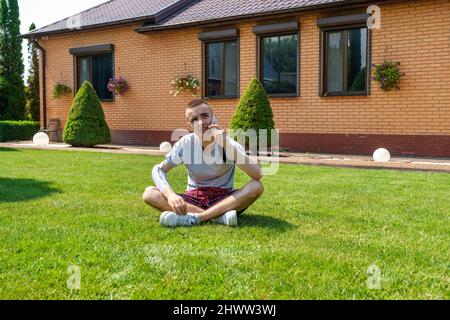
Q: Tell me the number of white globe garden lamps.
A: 3